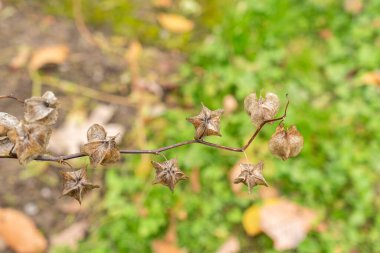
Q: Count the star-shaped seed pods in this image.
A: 4